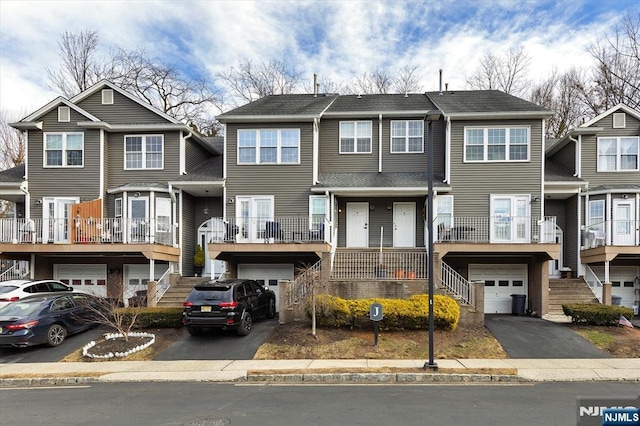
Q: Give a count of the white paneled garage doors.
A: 5